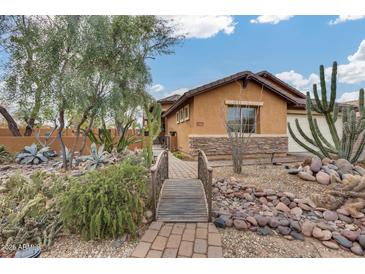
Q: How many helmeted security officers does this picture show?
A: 0